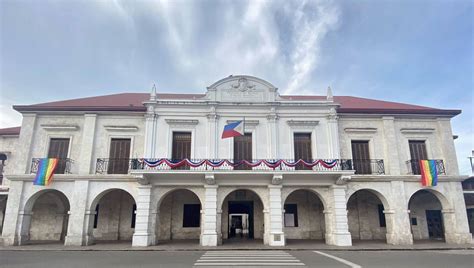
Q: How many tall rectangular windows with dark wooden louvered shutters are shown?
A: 7